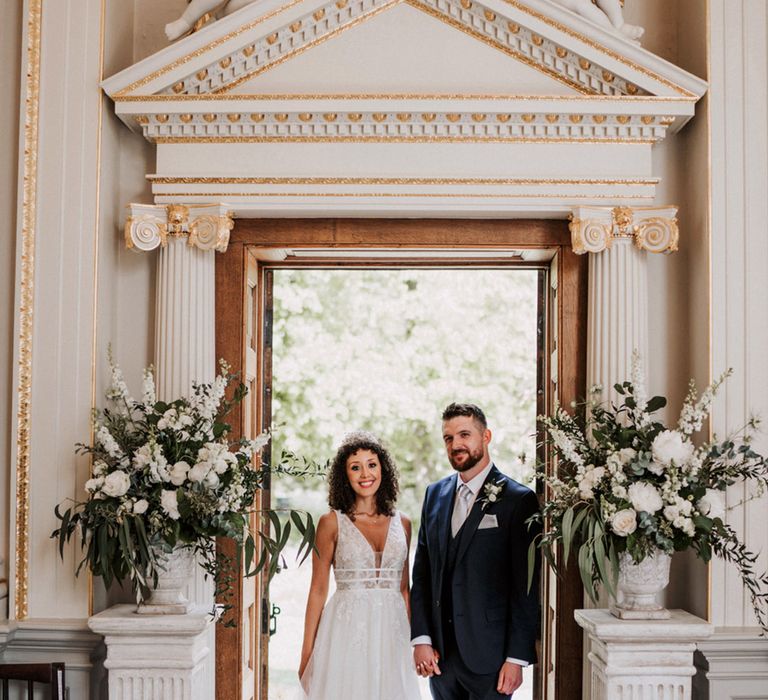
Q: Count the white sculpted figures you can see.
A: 2